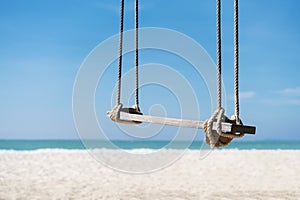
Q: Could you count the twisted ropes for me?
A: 4